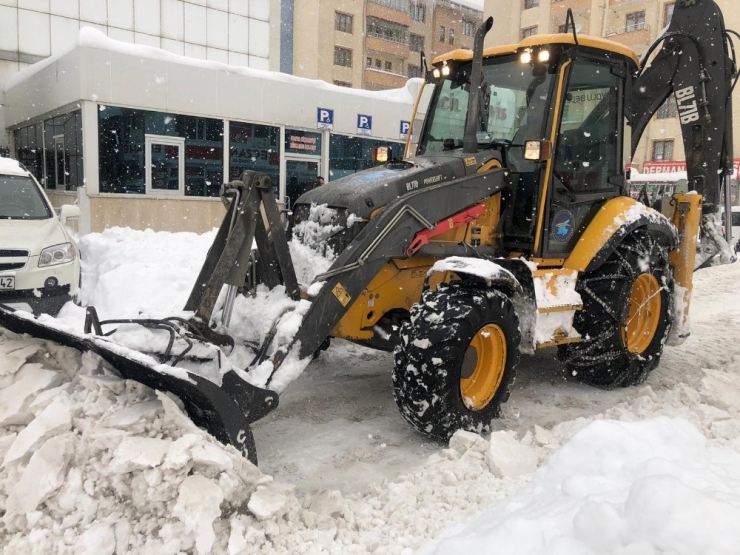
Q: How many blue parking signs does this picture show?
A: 3